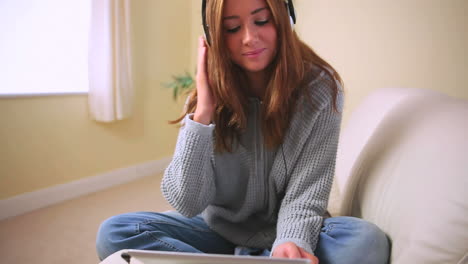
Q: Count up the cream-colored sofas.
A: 1